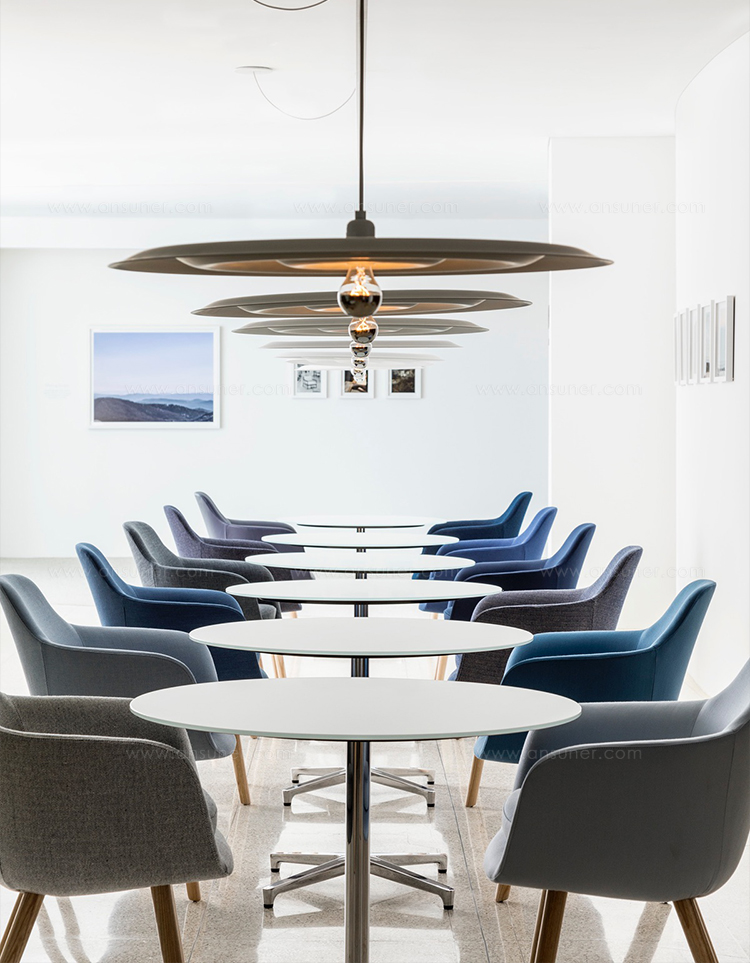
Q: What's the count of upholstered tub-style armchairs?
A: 12